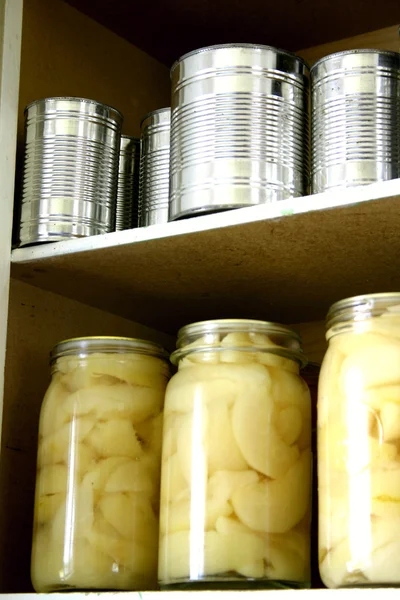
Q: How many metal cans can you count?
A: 5